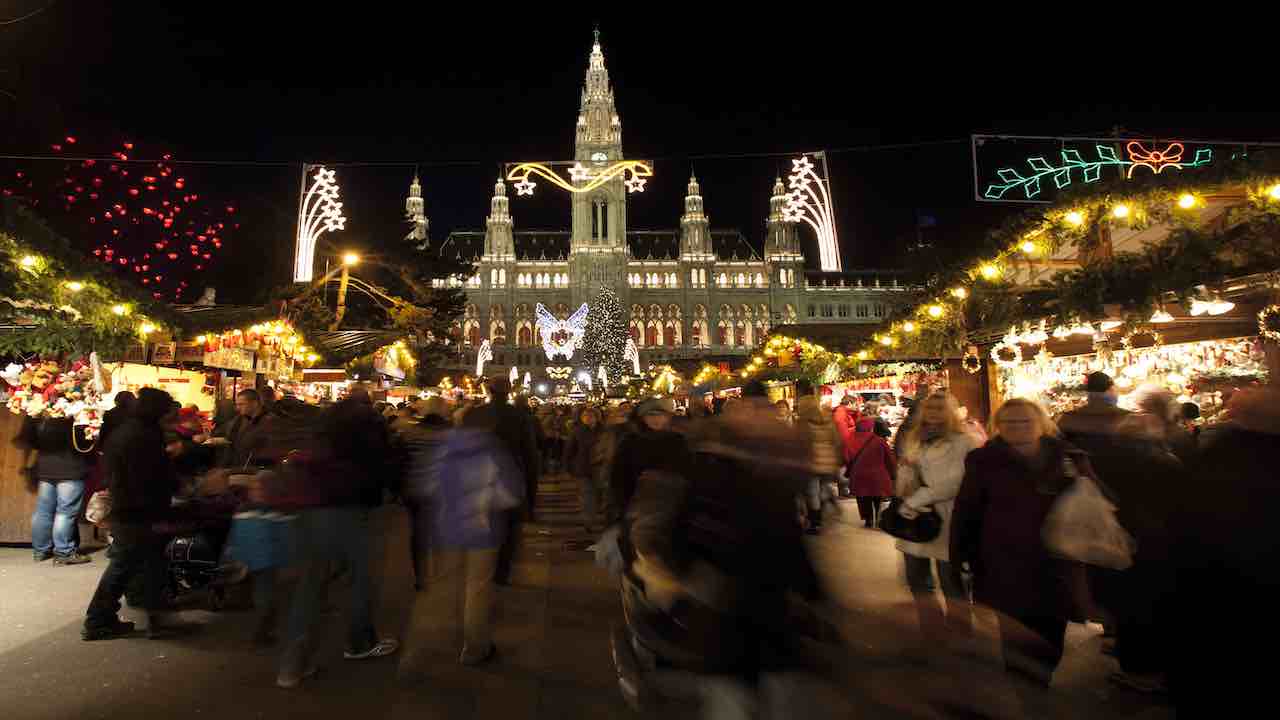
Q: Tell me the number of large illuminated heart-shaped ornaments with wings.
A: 1